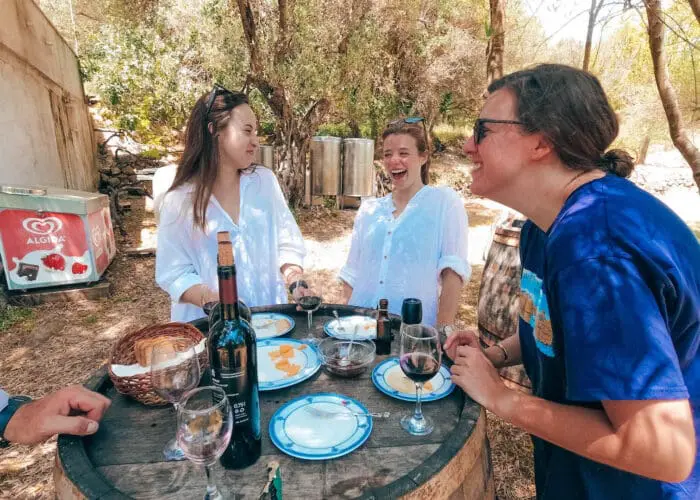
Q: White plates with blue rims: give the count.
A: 5